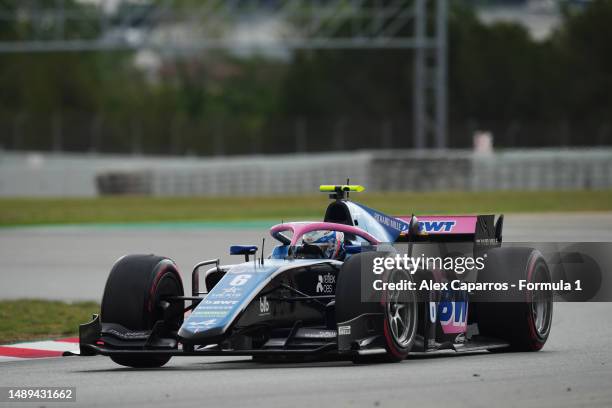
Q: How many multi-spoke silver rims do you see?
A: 2